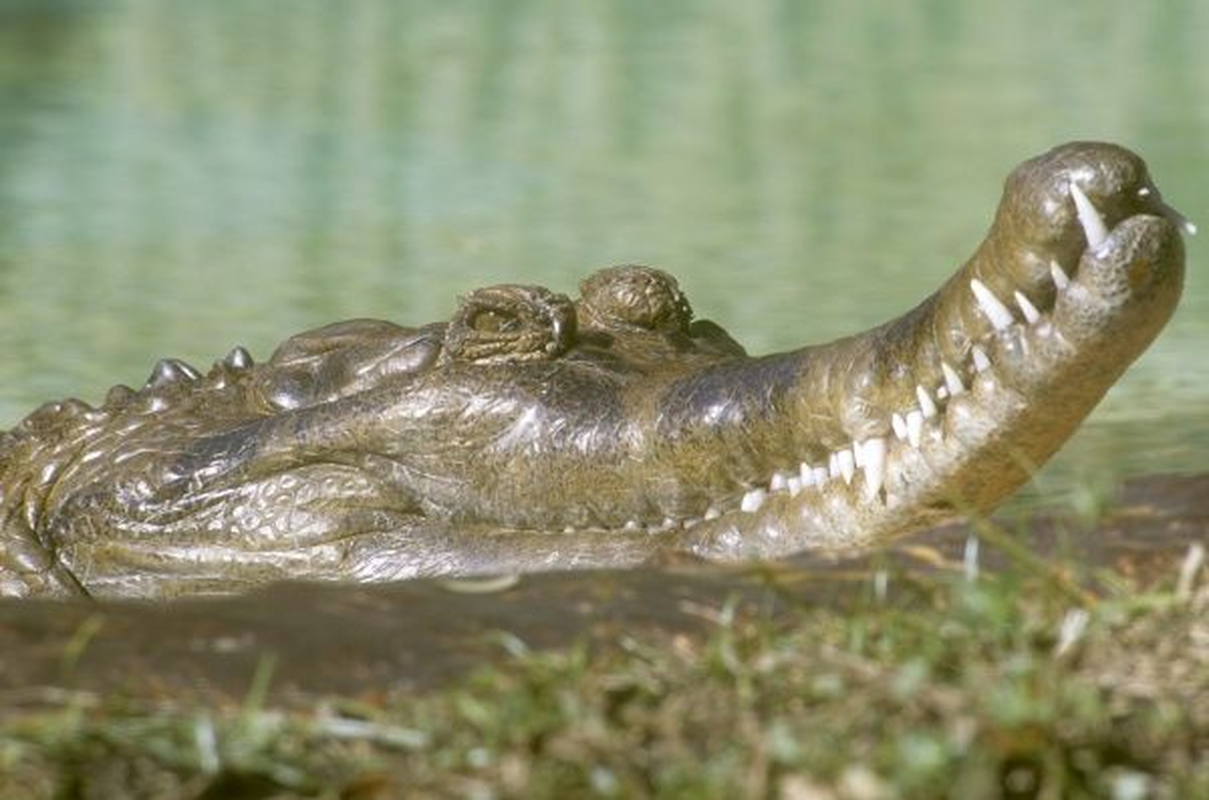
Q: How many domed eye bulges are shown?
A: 2